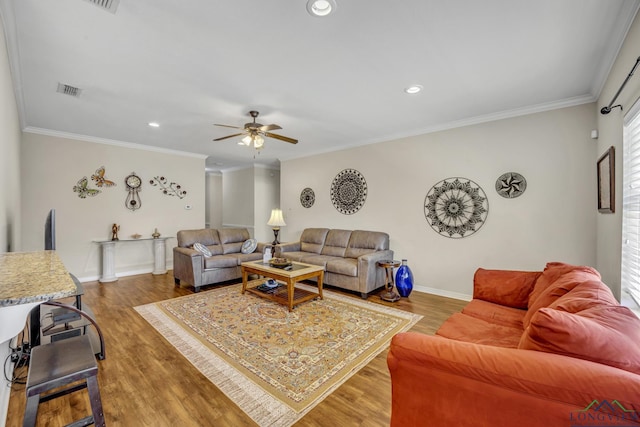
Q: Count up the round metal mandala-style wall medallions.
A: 4